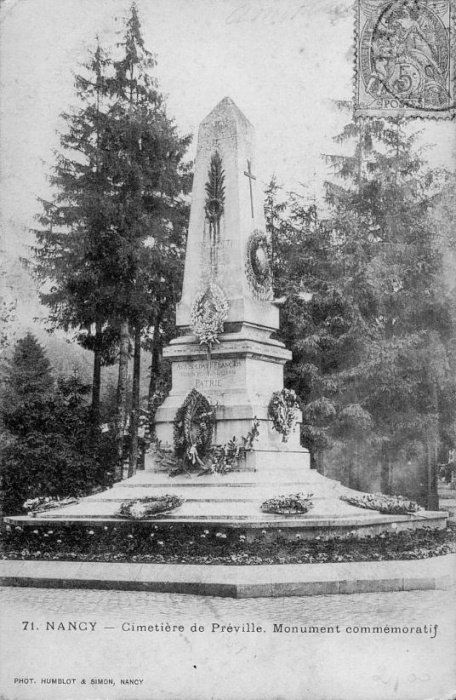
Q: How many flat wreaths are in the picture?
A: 4